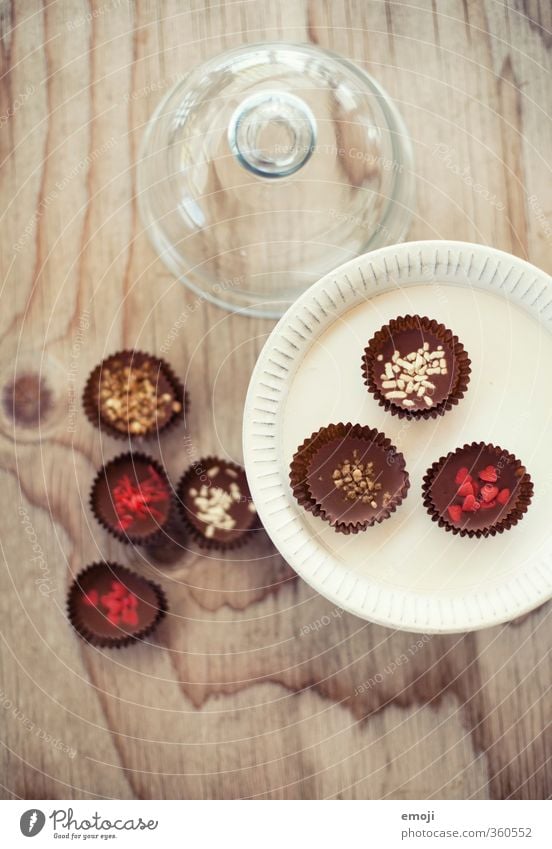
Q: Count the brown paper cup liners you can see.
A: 7